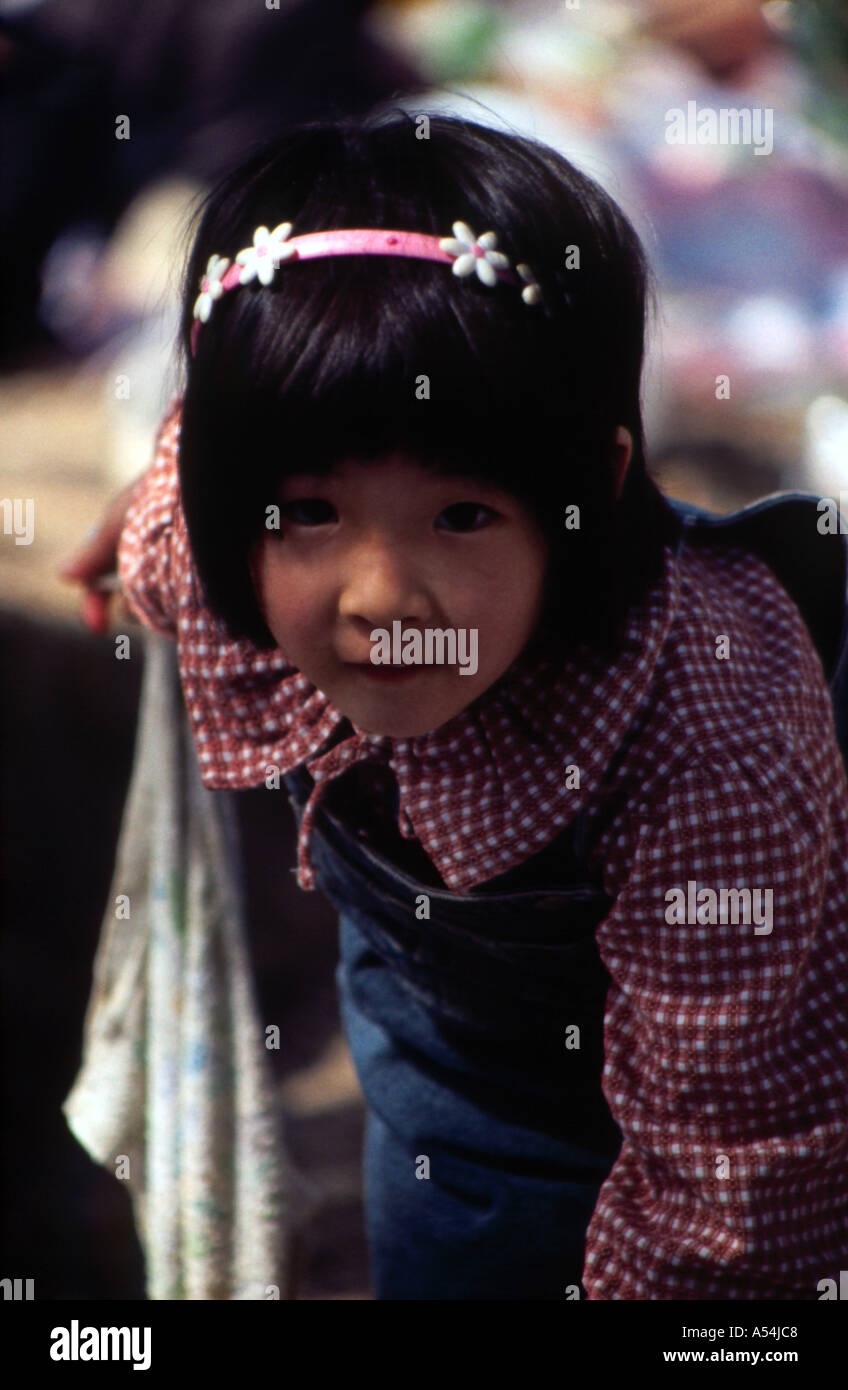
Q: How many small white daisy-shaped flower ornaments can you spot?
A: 4